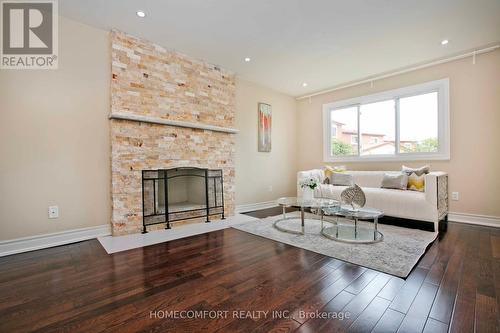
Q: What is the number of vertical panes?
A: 3